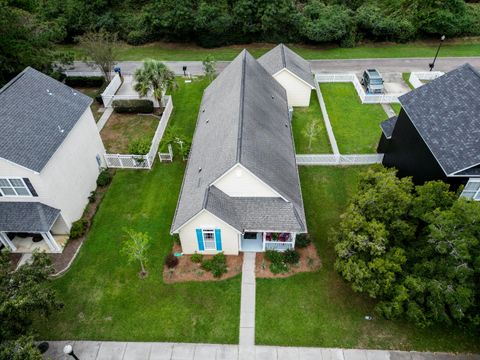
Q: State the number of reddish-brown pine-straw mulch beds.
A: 2